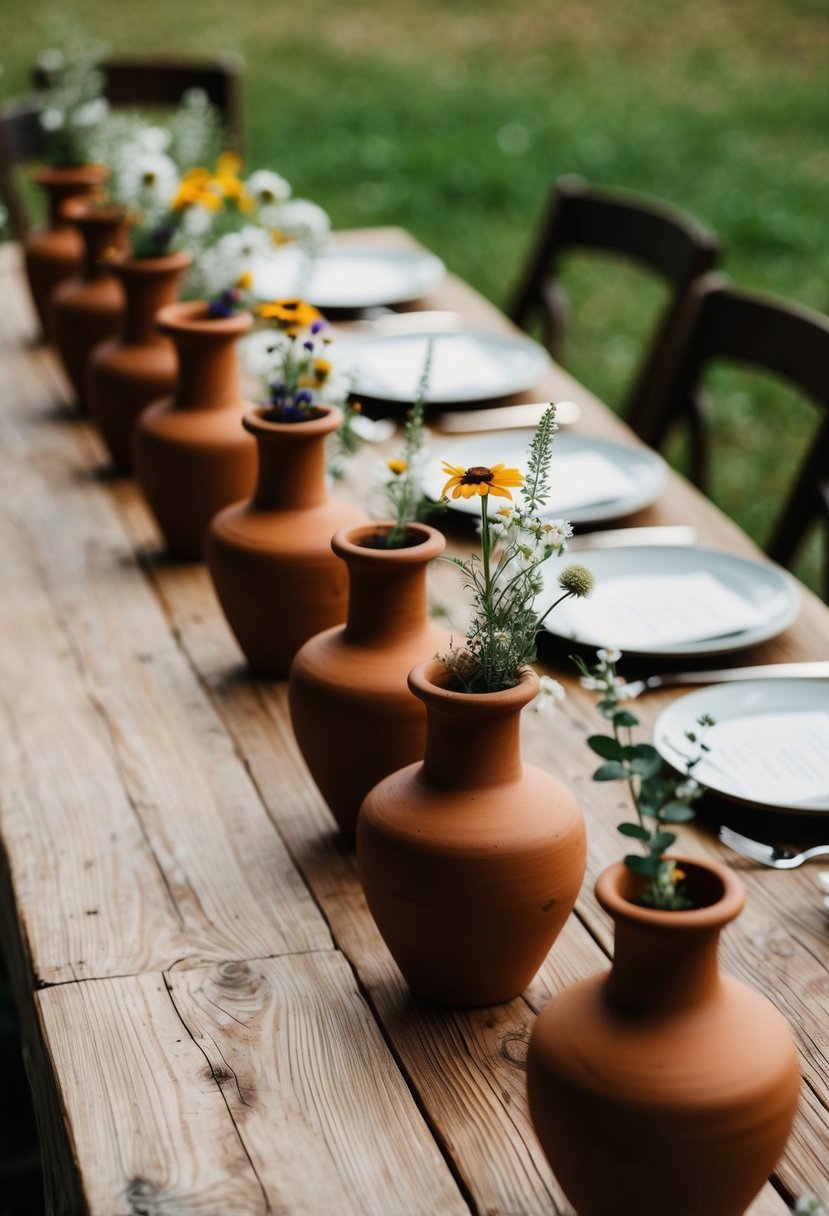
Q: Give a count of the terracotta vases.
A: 8